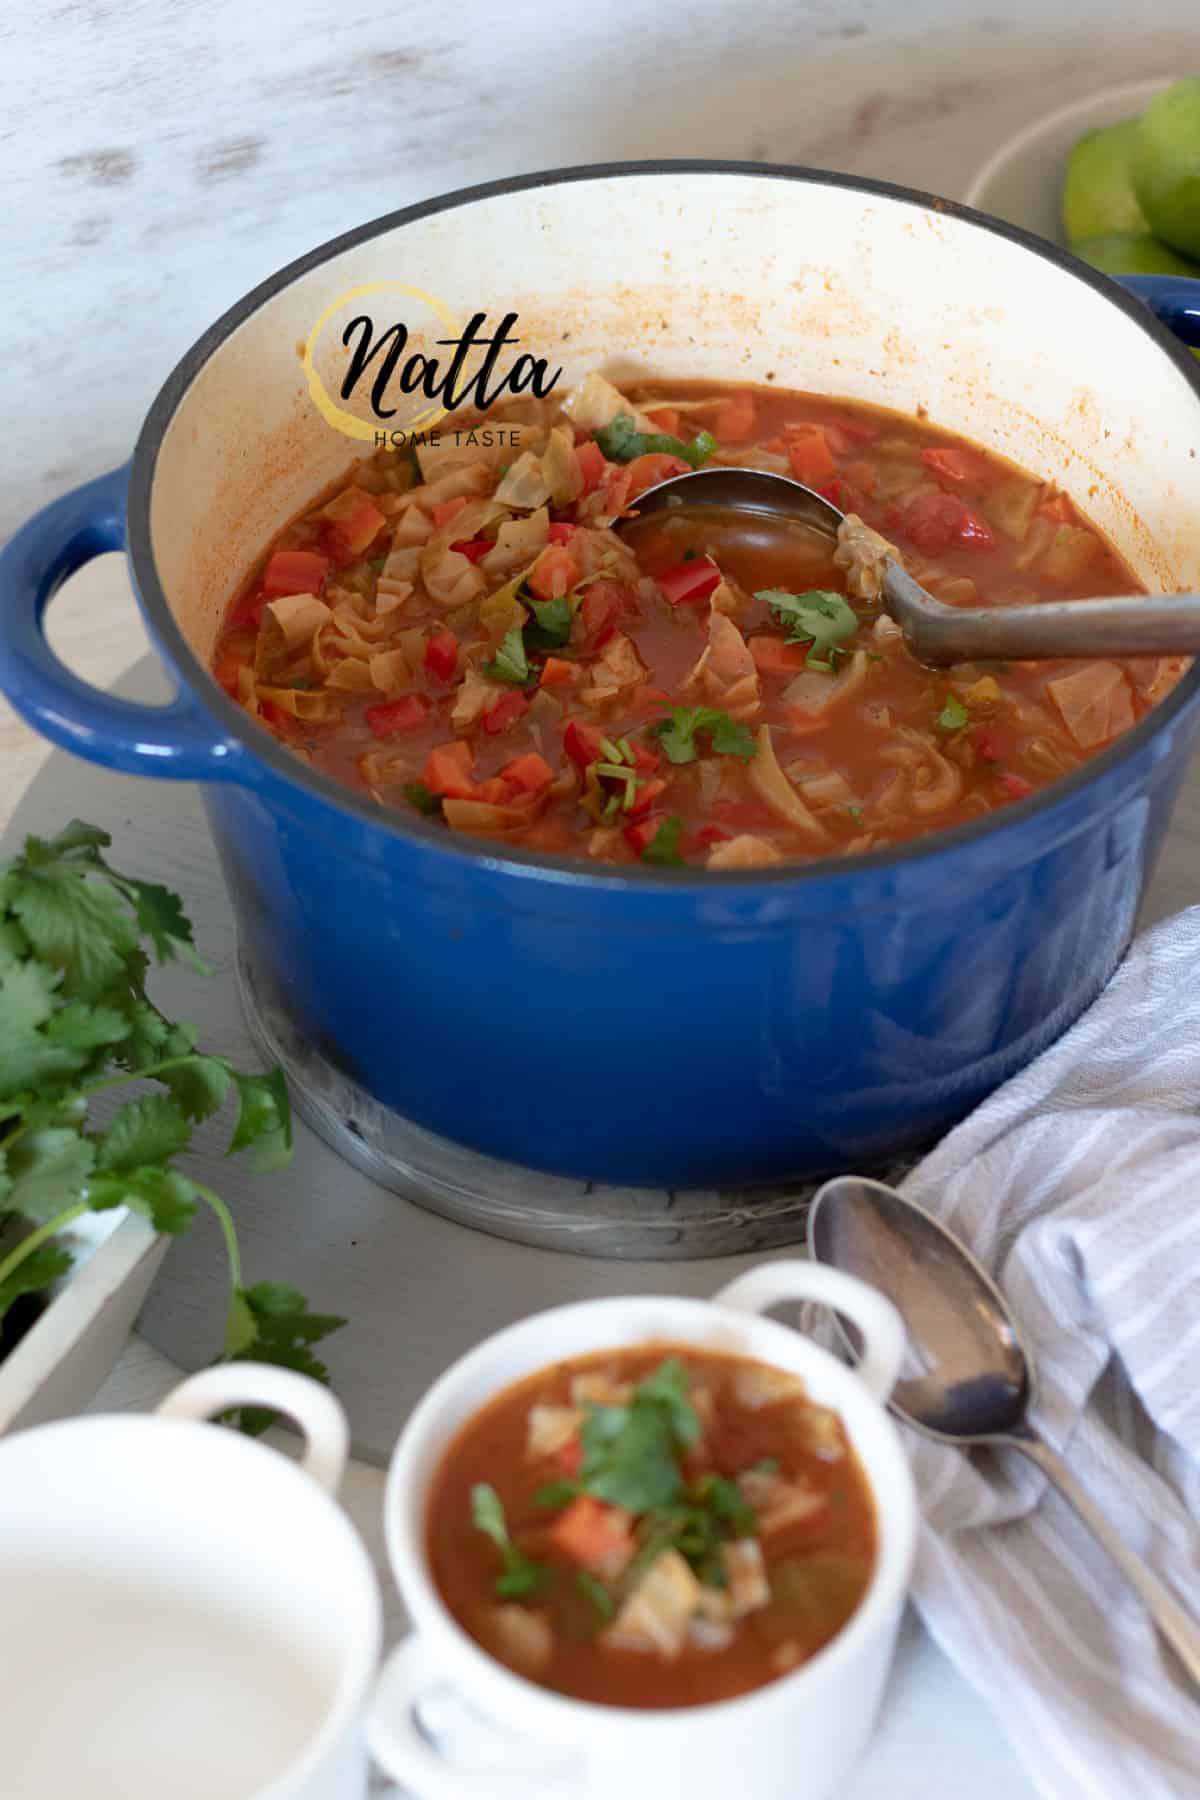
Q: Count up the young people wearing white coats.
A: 0